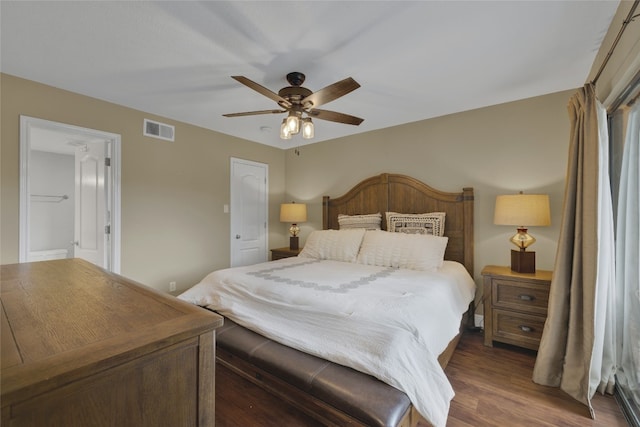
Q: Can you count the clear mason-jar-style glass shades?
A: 3